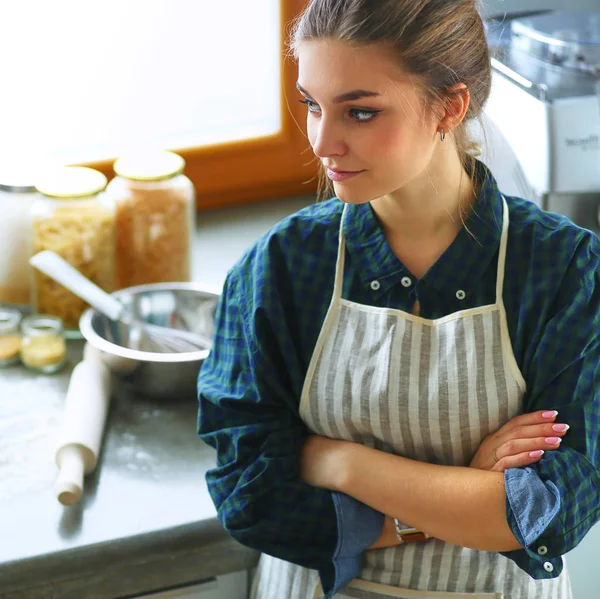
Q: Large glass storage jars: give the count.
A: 3